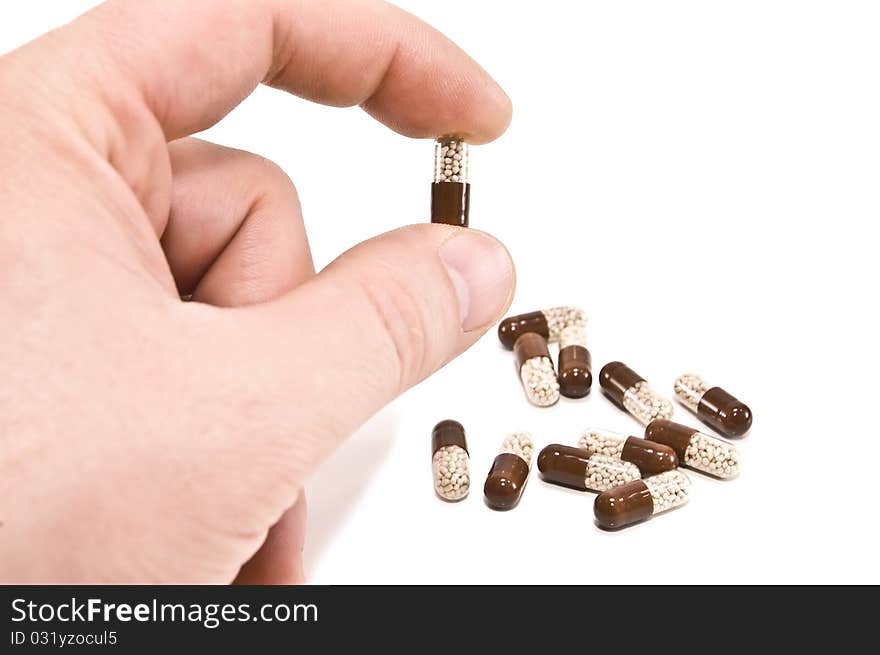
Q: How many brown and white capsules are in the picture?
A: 12